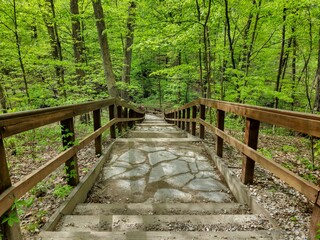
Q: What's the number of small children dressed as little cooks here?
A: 0